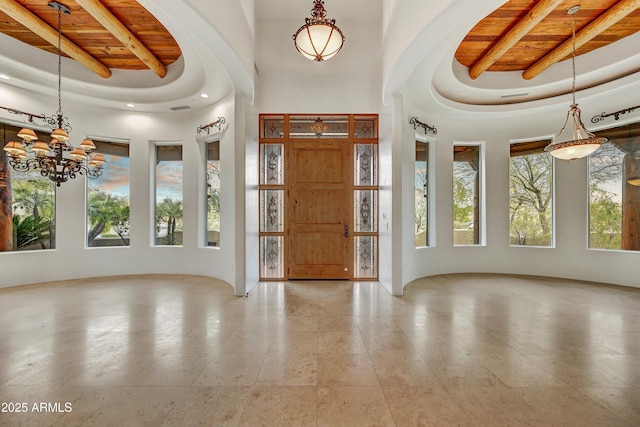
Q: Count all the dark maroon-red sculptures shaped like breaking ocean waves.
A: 0